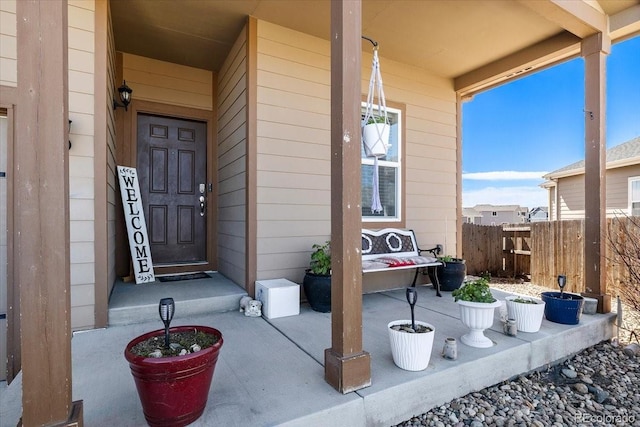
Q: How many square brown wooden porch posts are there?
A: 3